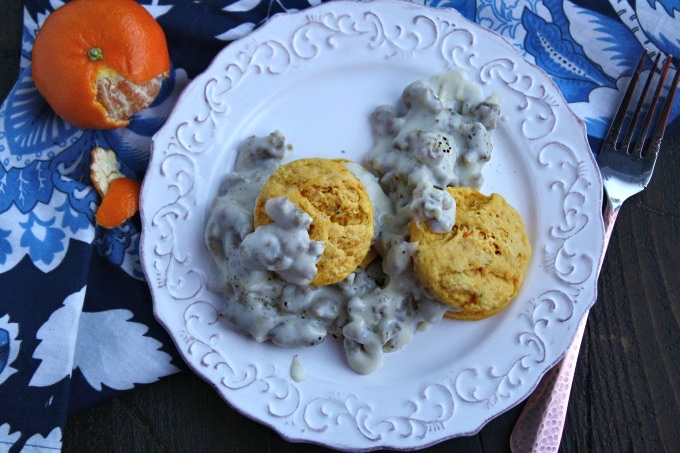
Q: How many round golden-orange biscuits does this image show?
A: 2